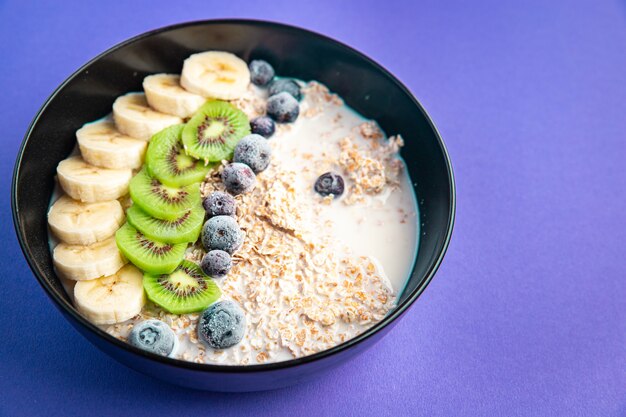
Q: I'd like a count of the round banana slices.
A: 8